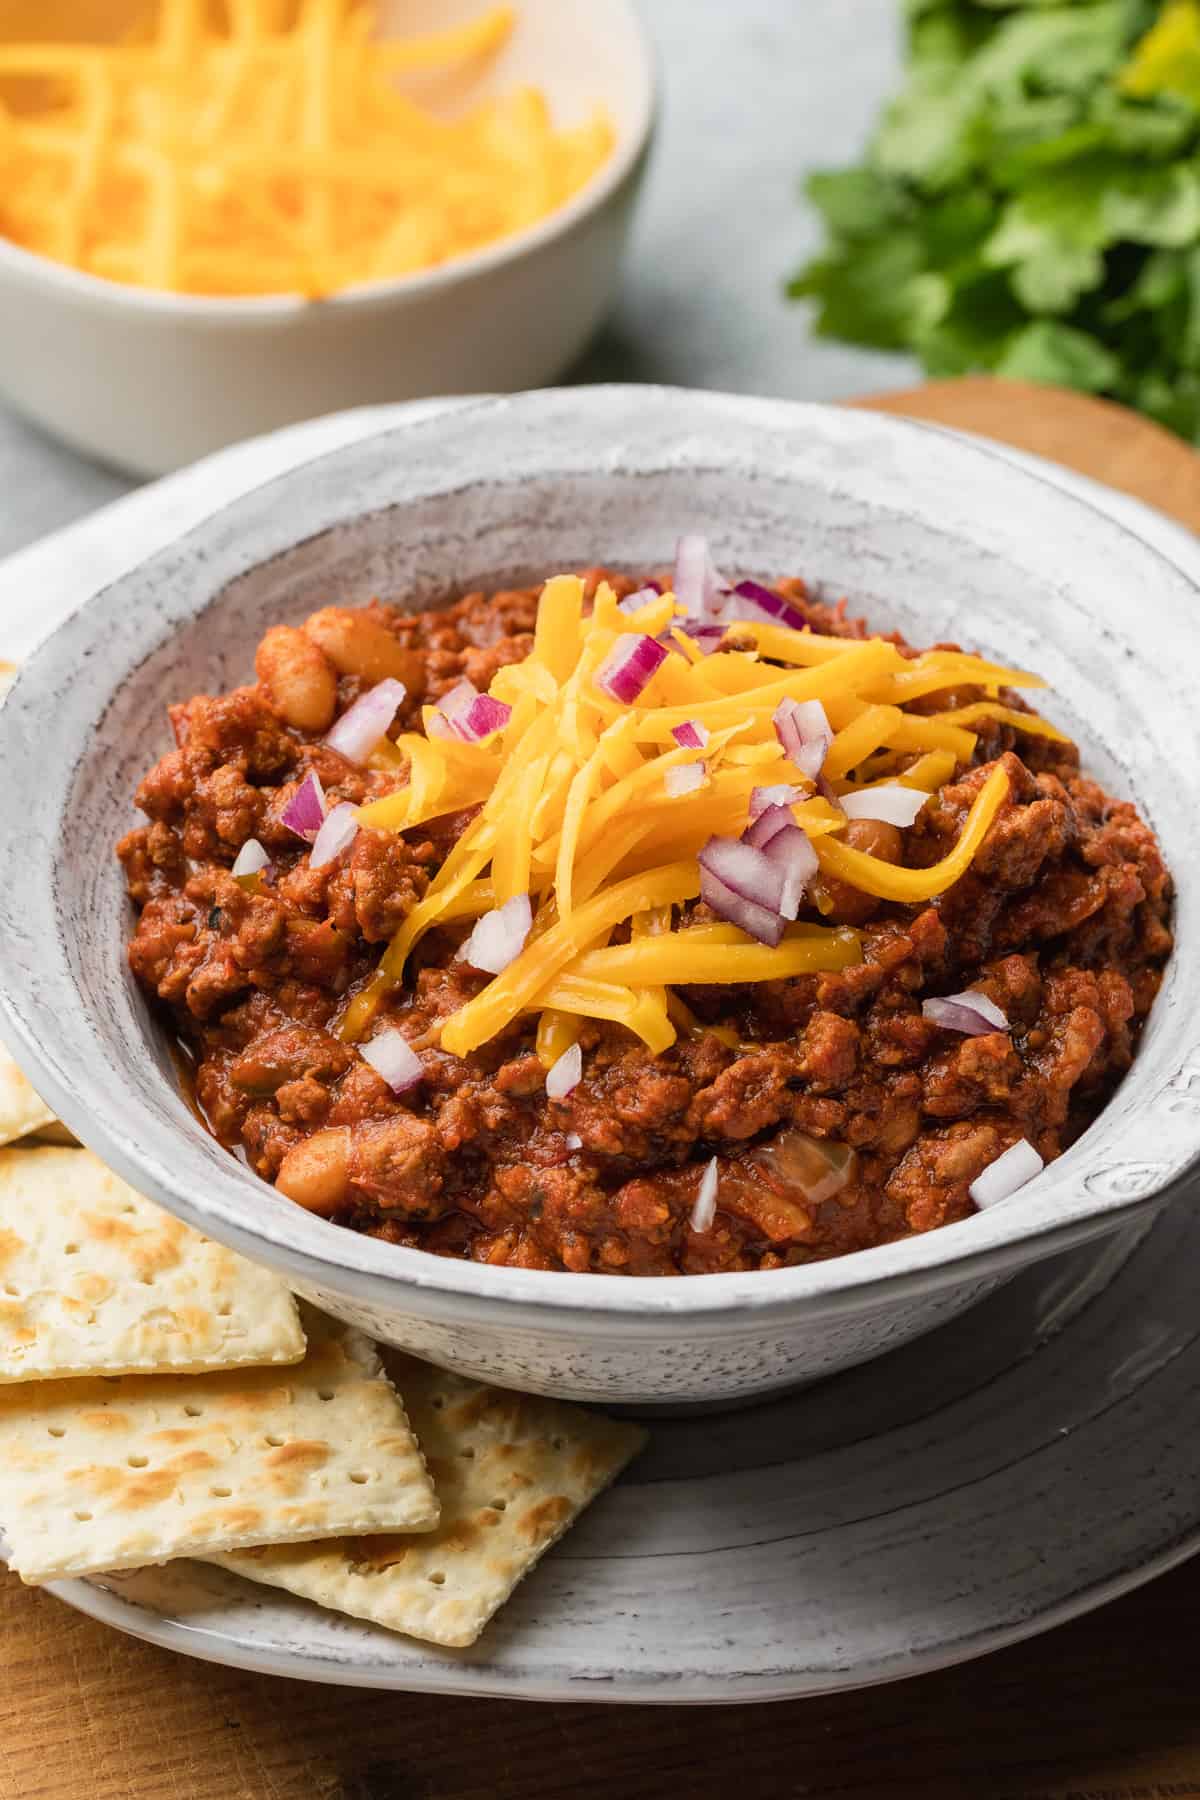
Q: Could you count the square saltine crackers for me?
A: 4